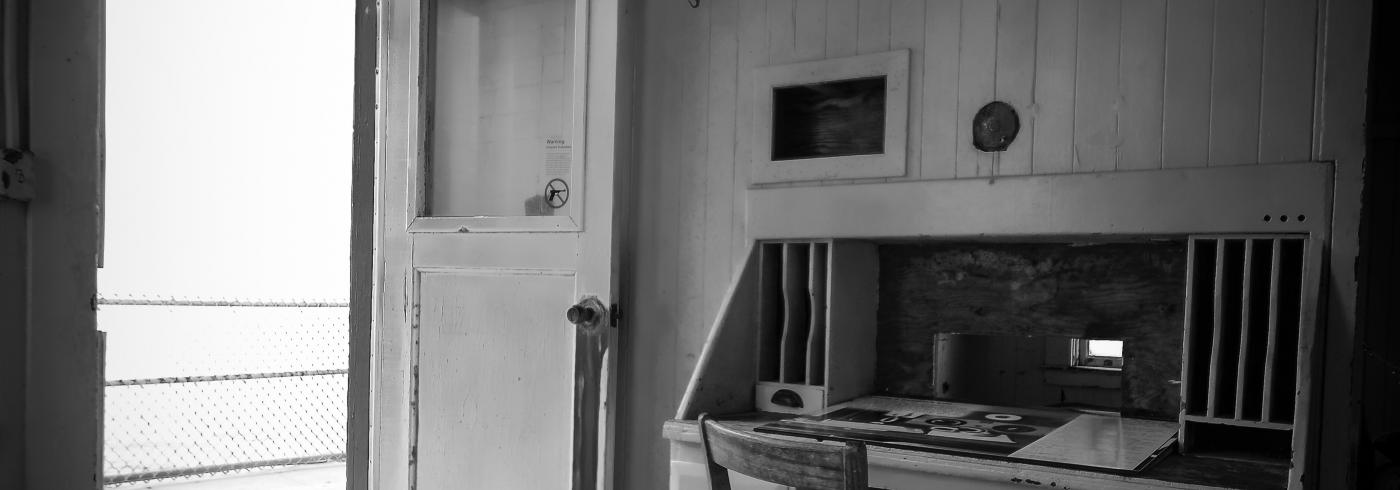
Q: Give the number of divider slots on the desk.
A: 7